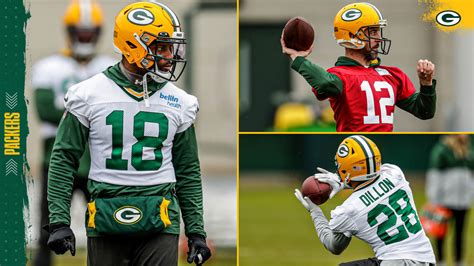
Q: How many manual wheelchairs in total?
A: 0